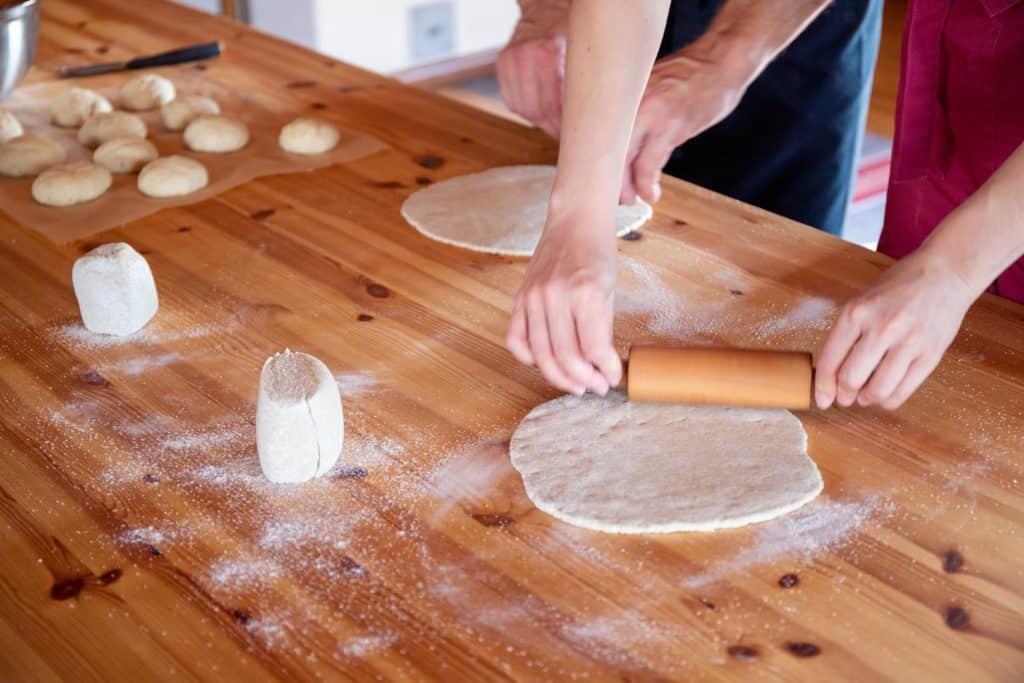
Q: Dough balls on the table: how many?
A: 11